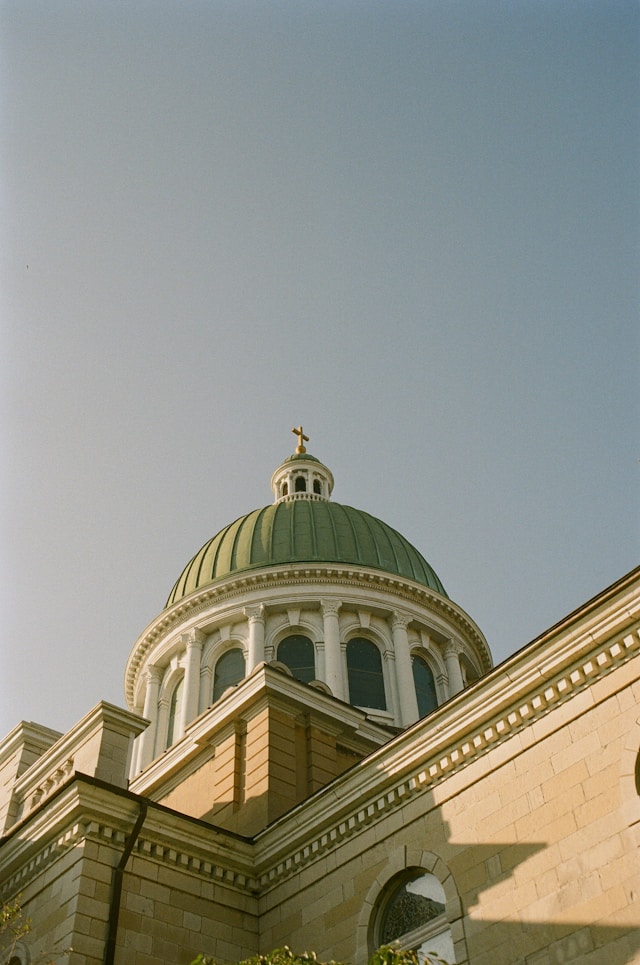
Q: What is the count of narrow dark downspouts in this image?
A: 1